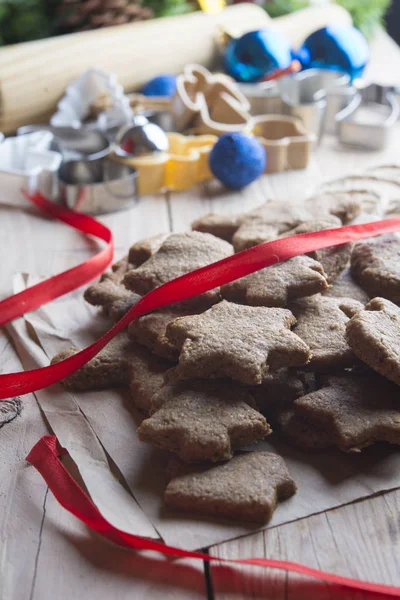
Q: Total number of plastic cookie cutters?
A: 3